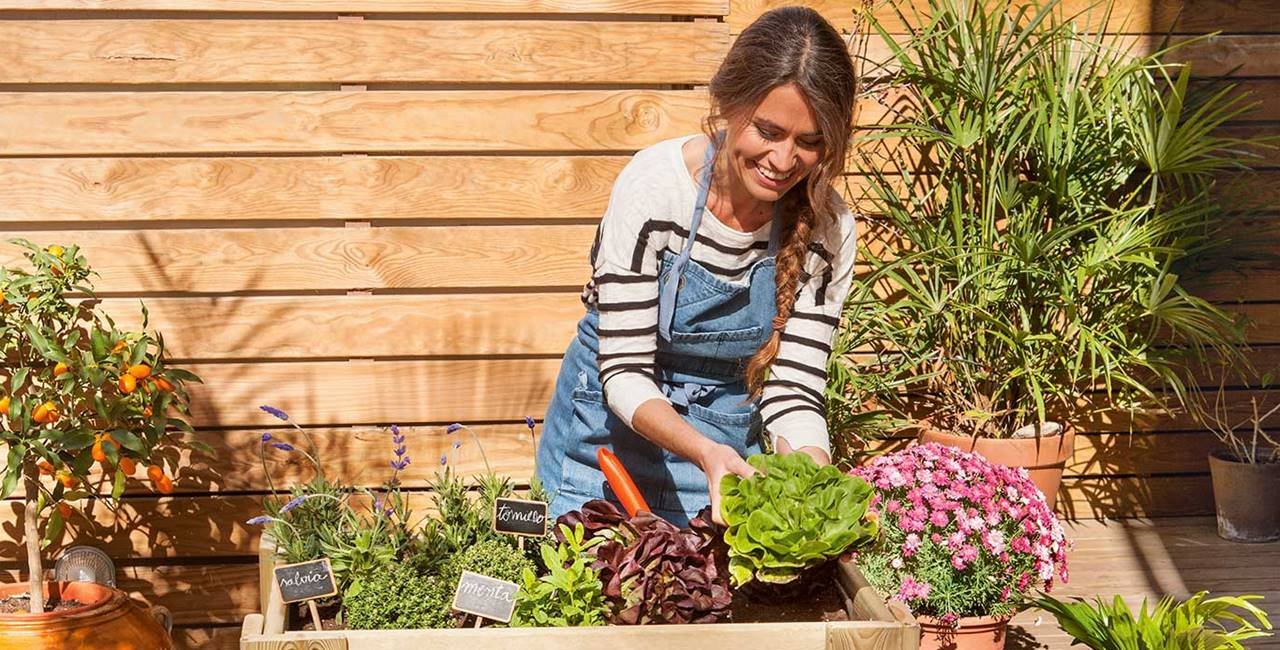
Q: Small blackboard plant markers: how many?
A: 3